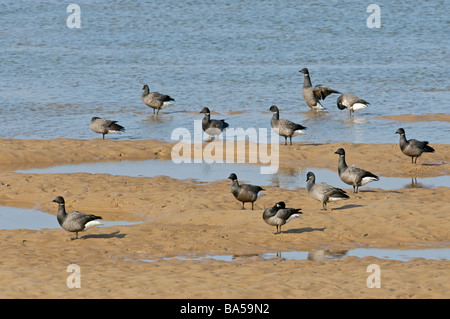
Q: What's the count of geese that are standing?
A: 12